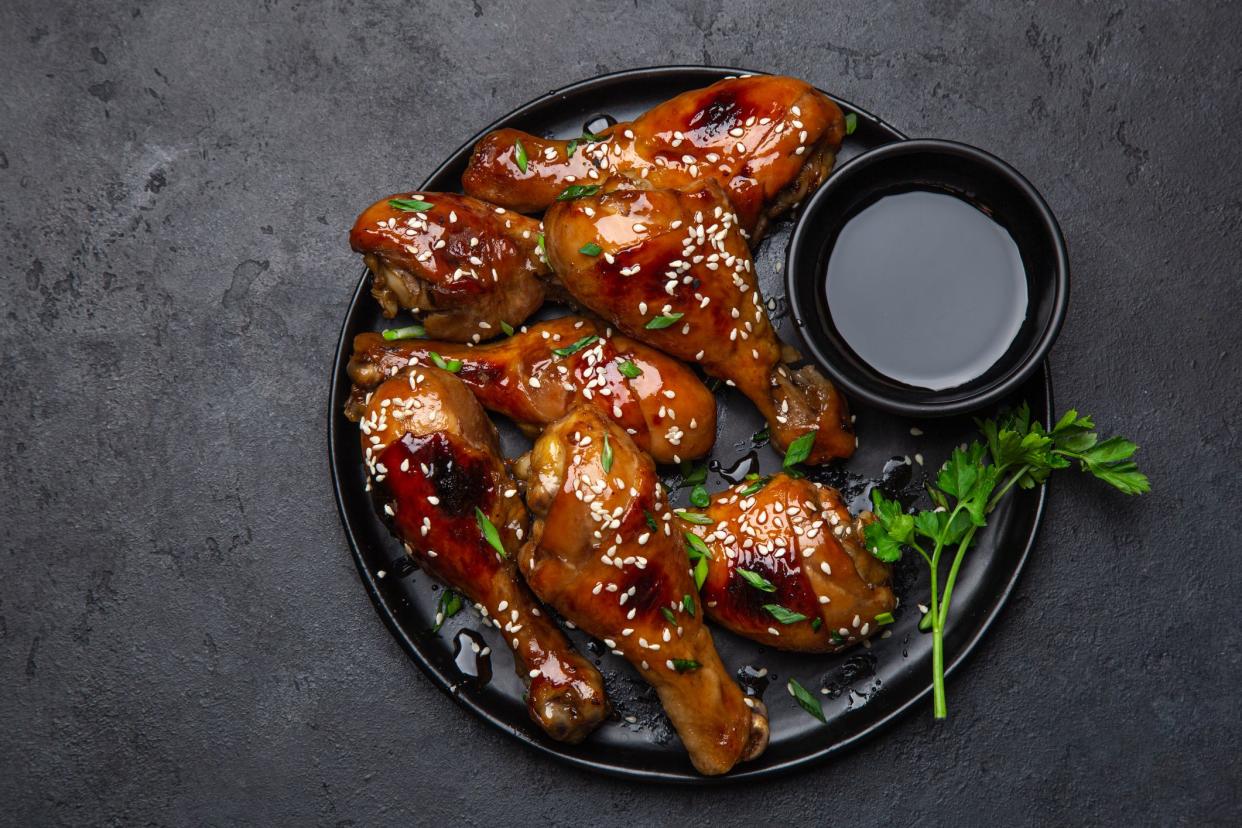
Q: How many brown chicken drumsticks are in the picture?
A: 7